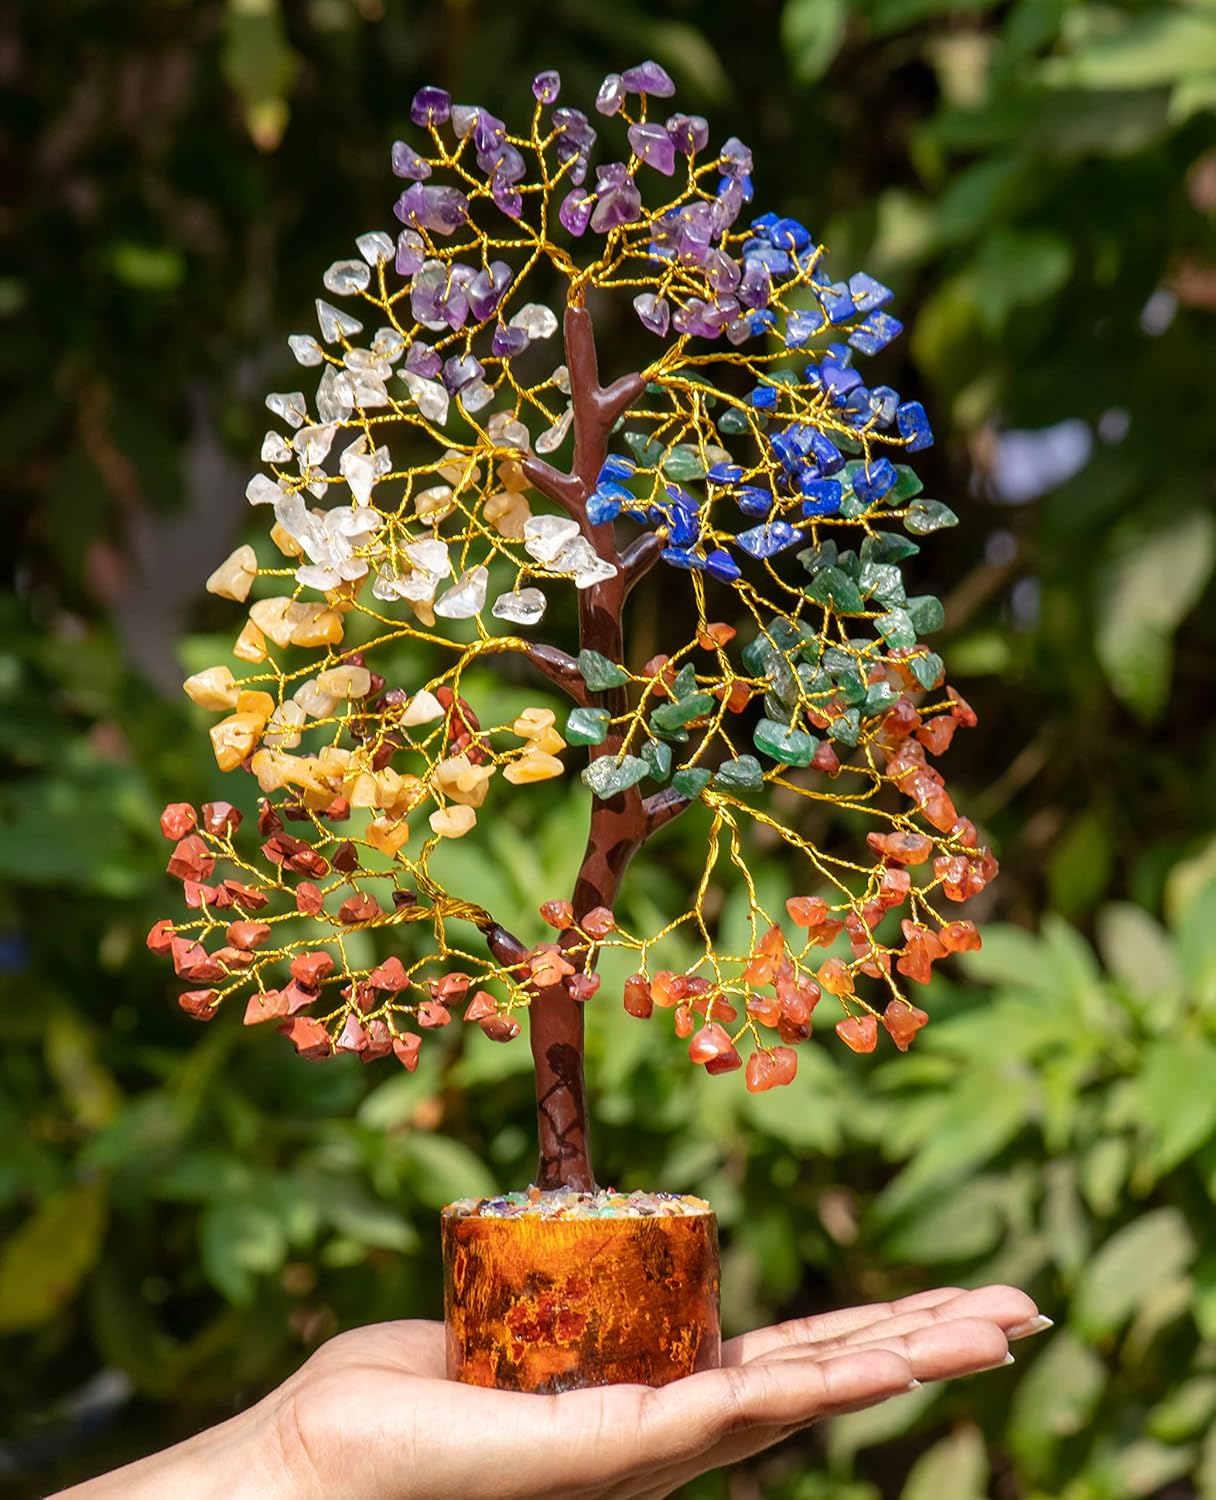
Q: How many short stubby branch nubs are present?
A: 6